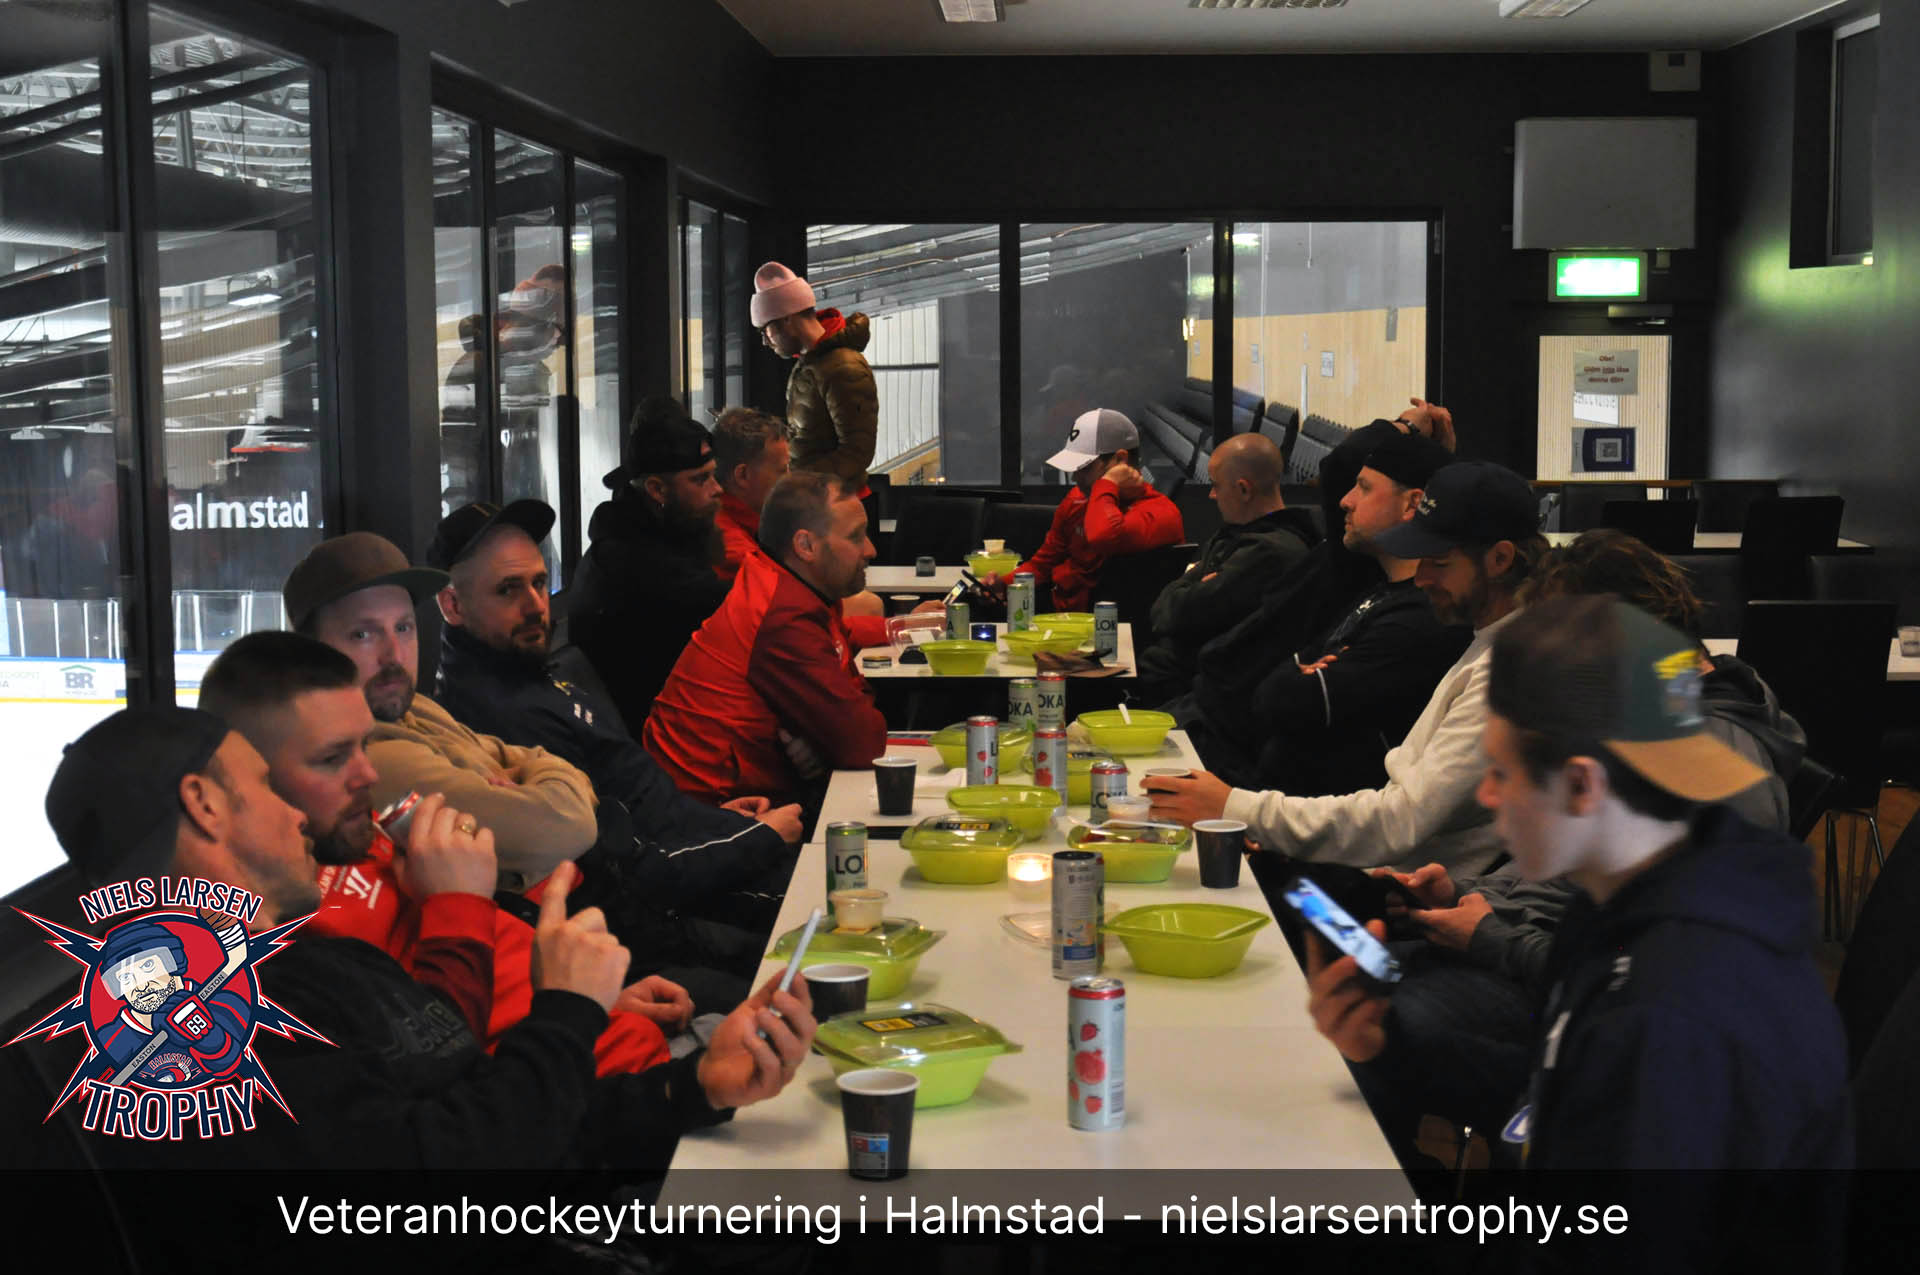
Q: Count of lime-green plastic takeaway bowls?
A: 13